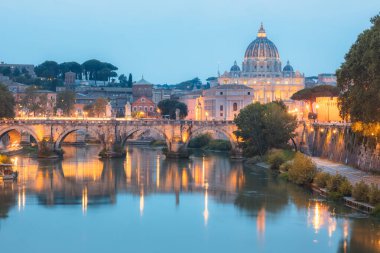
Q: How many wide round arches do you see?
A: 4